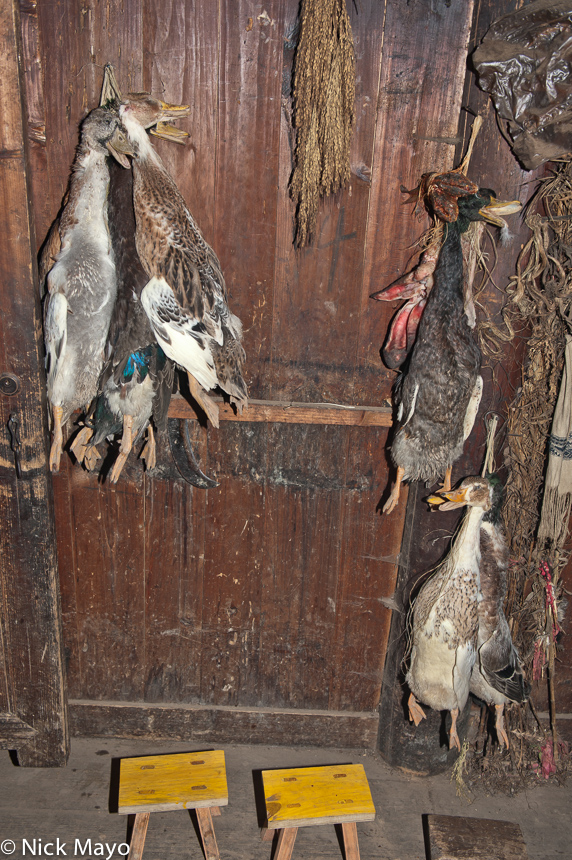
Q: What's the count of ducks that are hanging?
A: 6